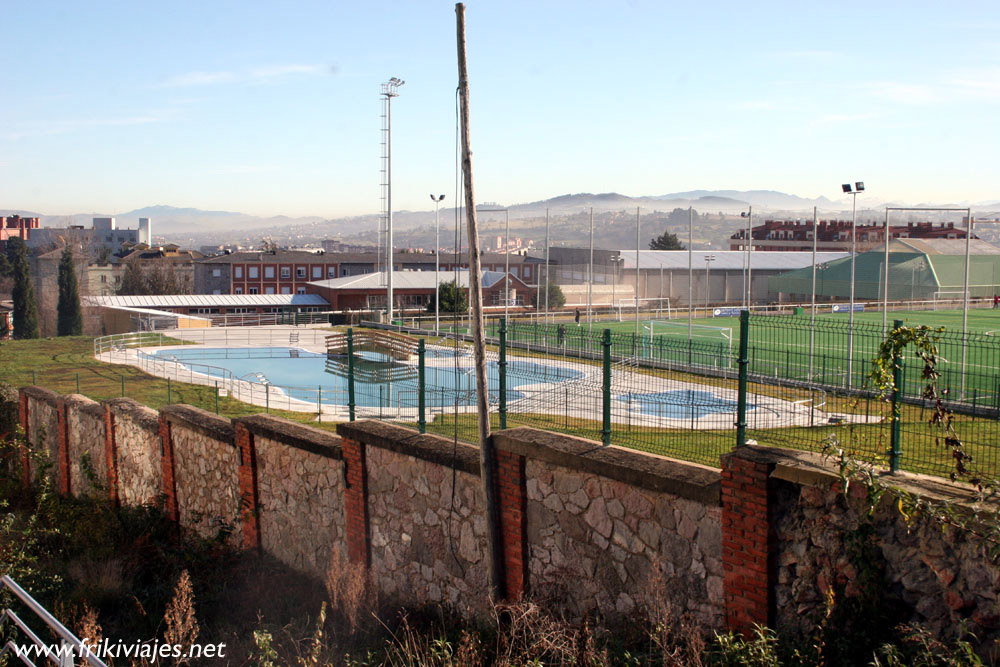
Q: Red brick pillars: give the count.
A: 8